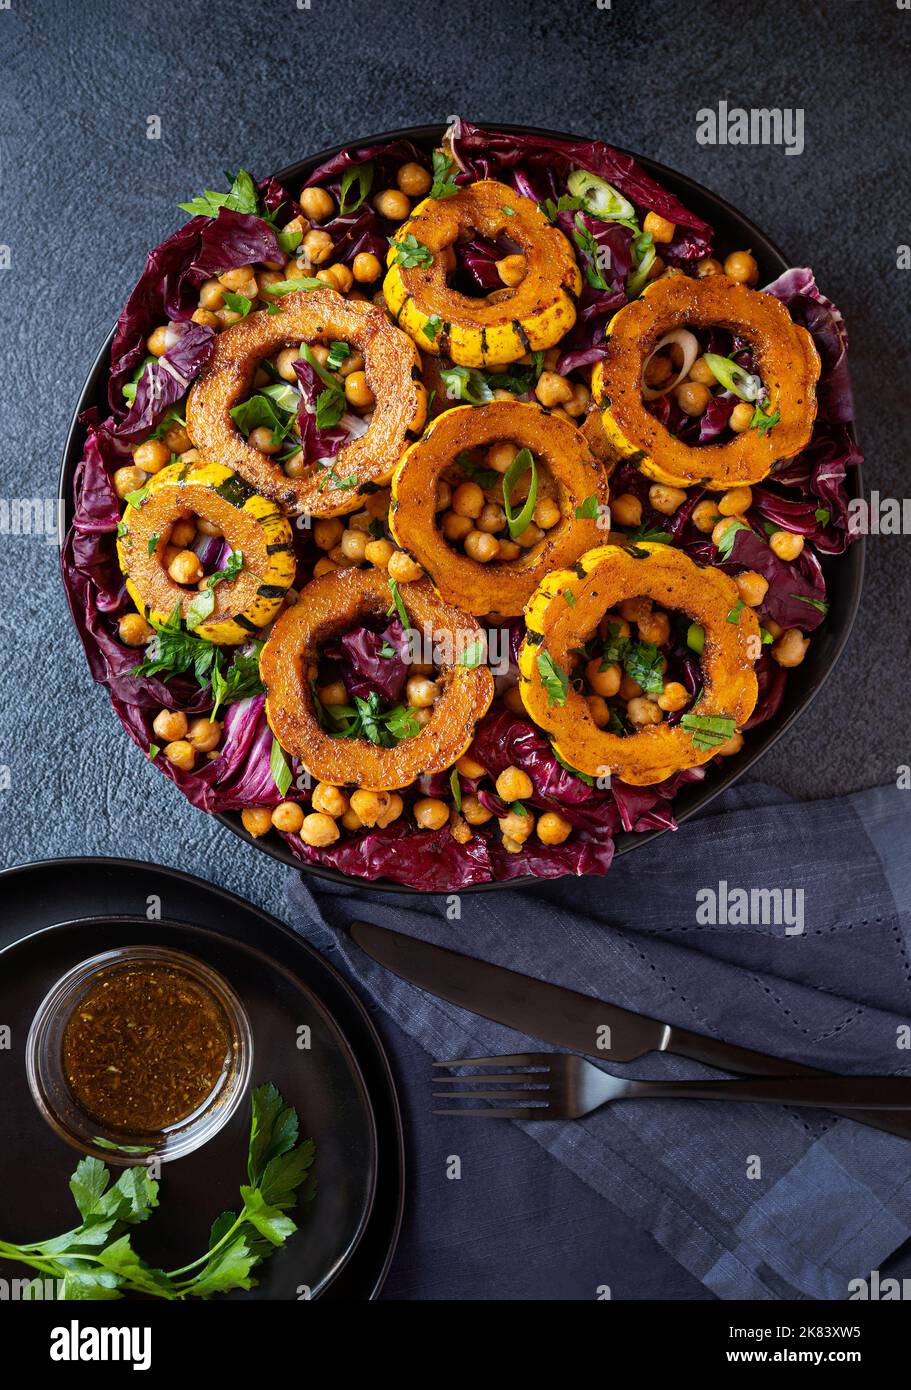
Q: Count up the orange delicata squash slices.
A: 7